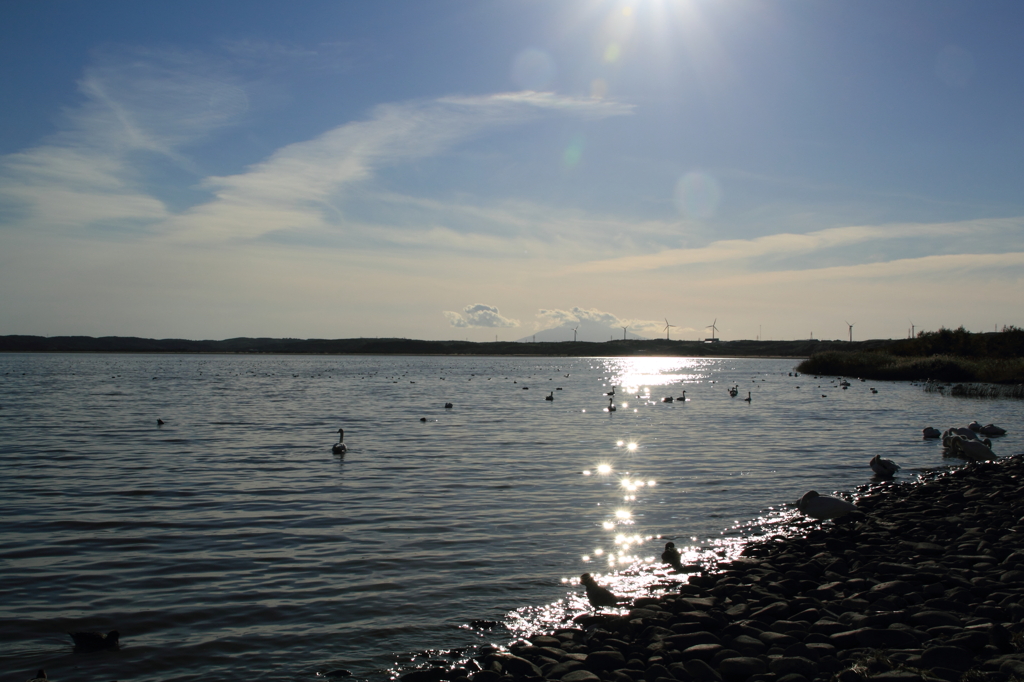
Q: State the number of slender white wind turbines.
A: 6